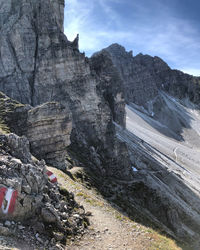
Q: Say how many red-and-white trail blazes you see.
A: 2